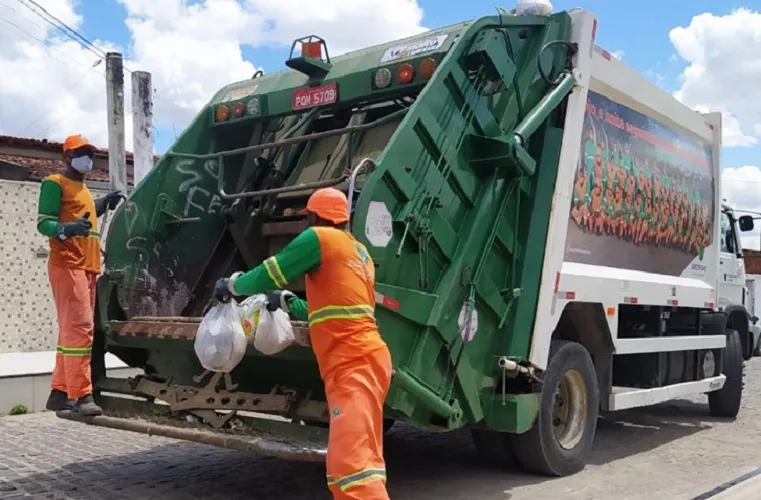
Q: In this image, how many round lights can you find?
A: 6